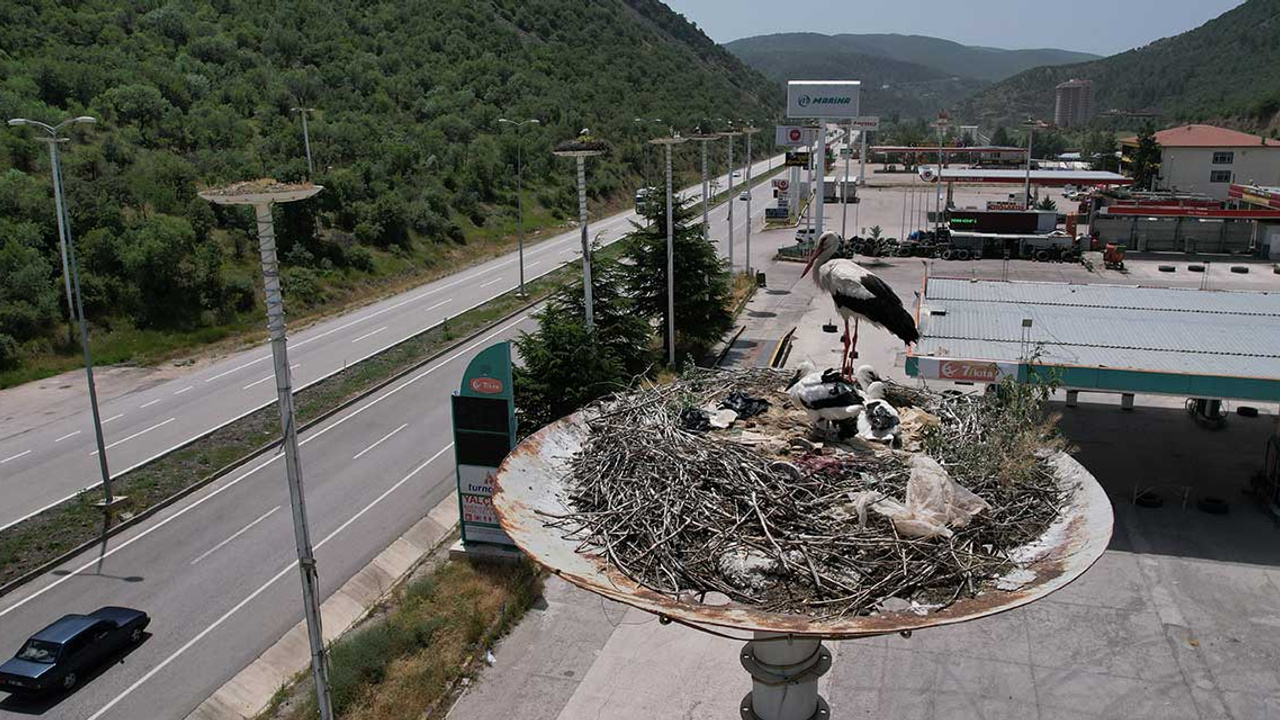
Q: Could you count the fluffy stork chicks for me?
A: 3